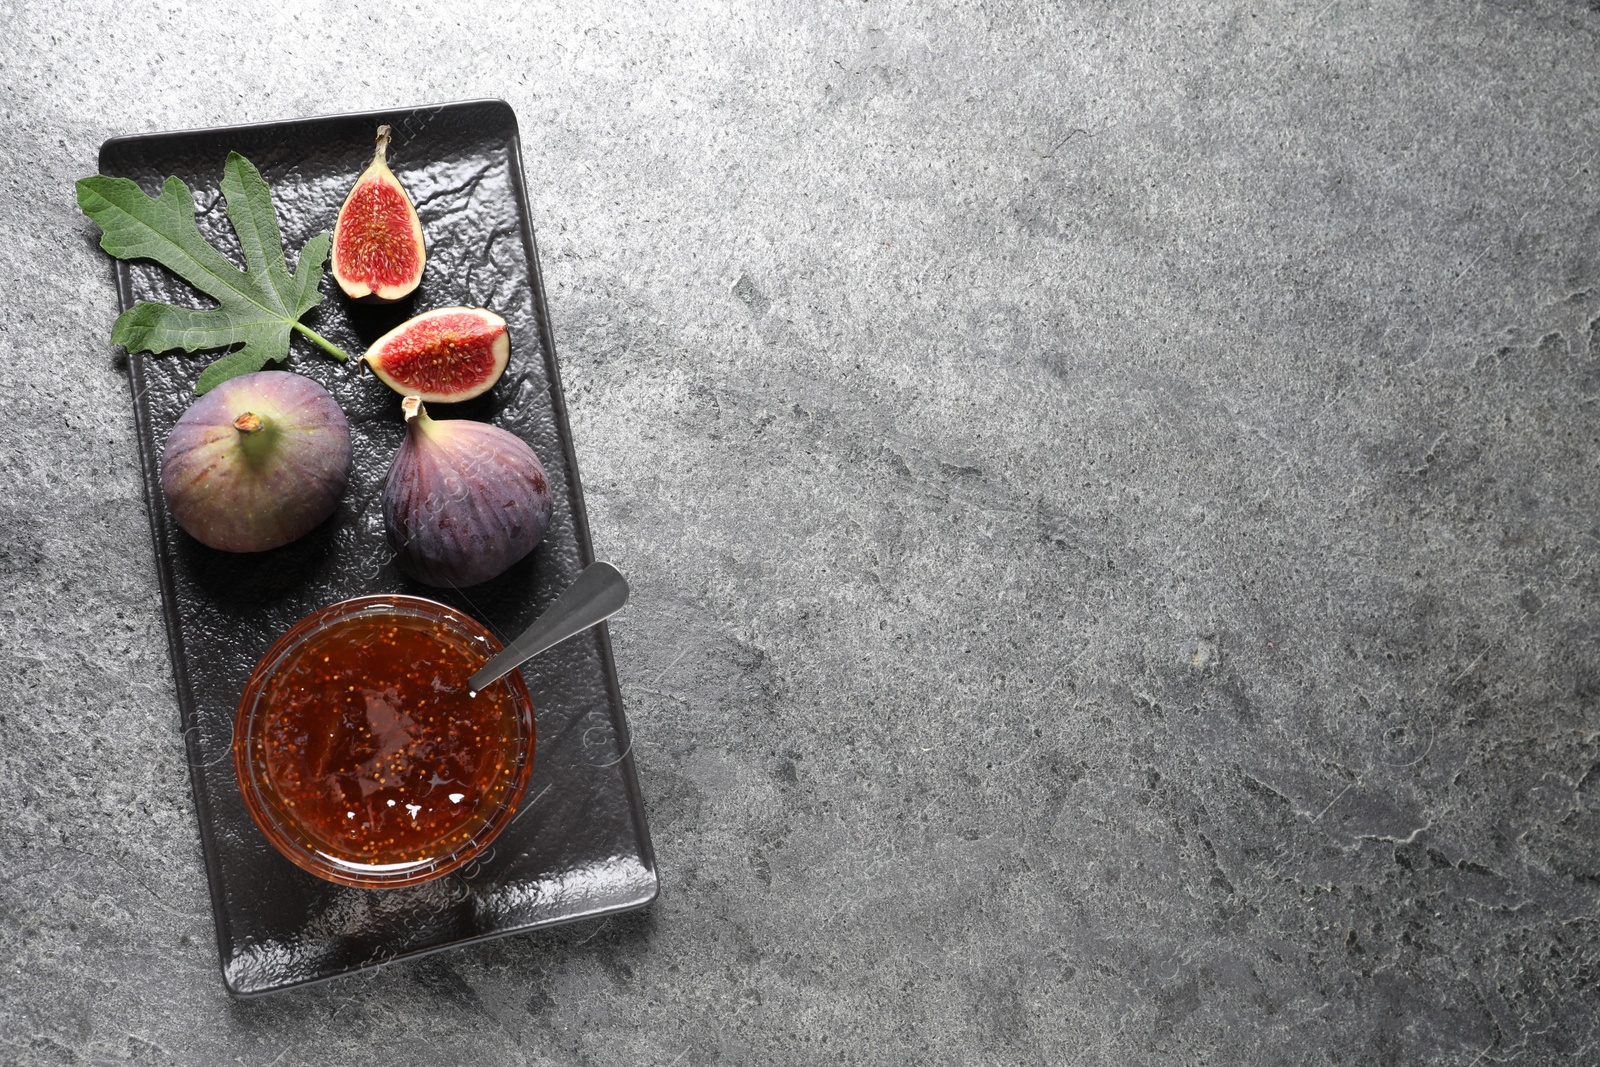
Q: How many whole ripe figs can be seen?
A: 2